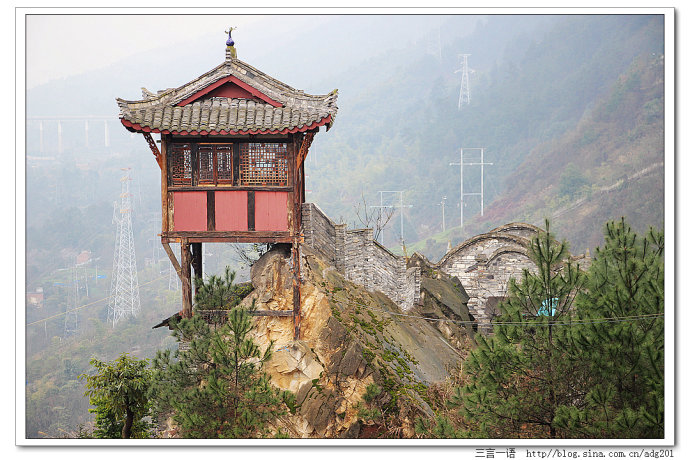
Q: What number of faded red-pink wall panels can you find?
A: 3